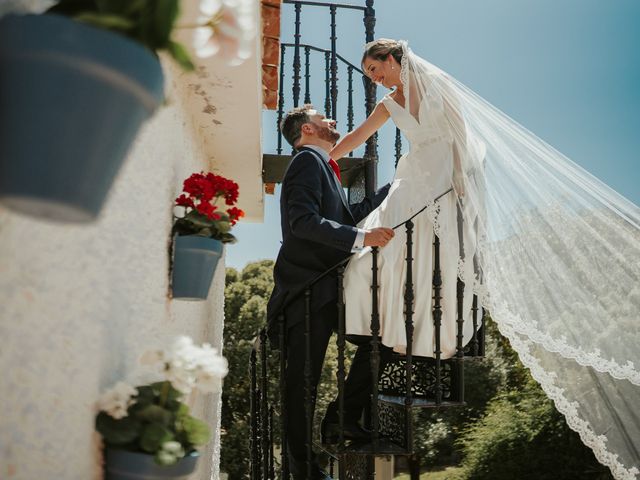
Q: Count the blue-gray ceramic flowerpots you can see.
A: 3